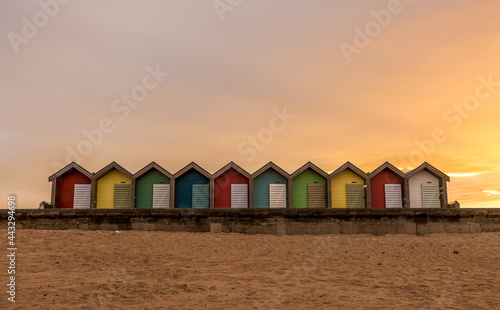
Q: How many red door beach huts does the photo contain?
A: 3